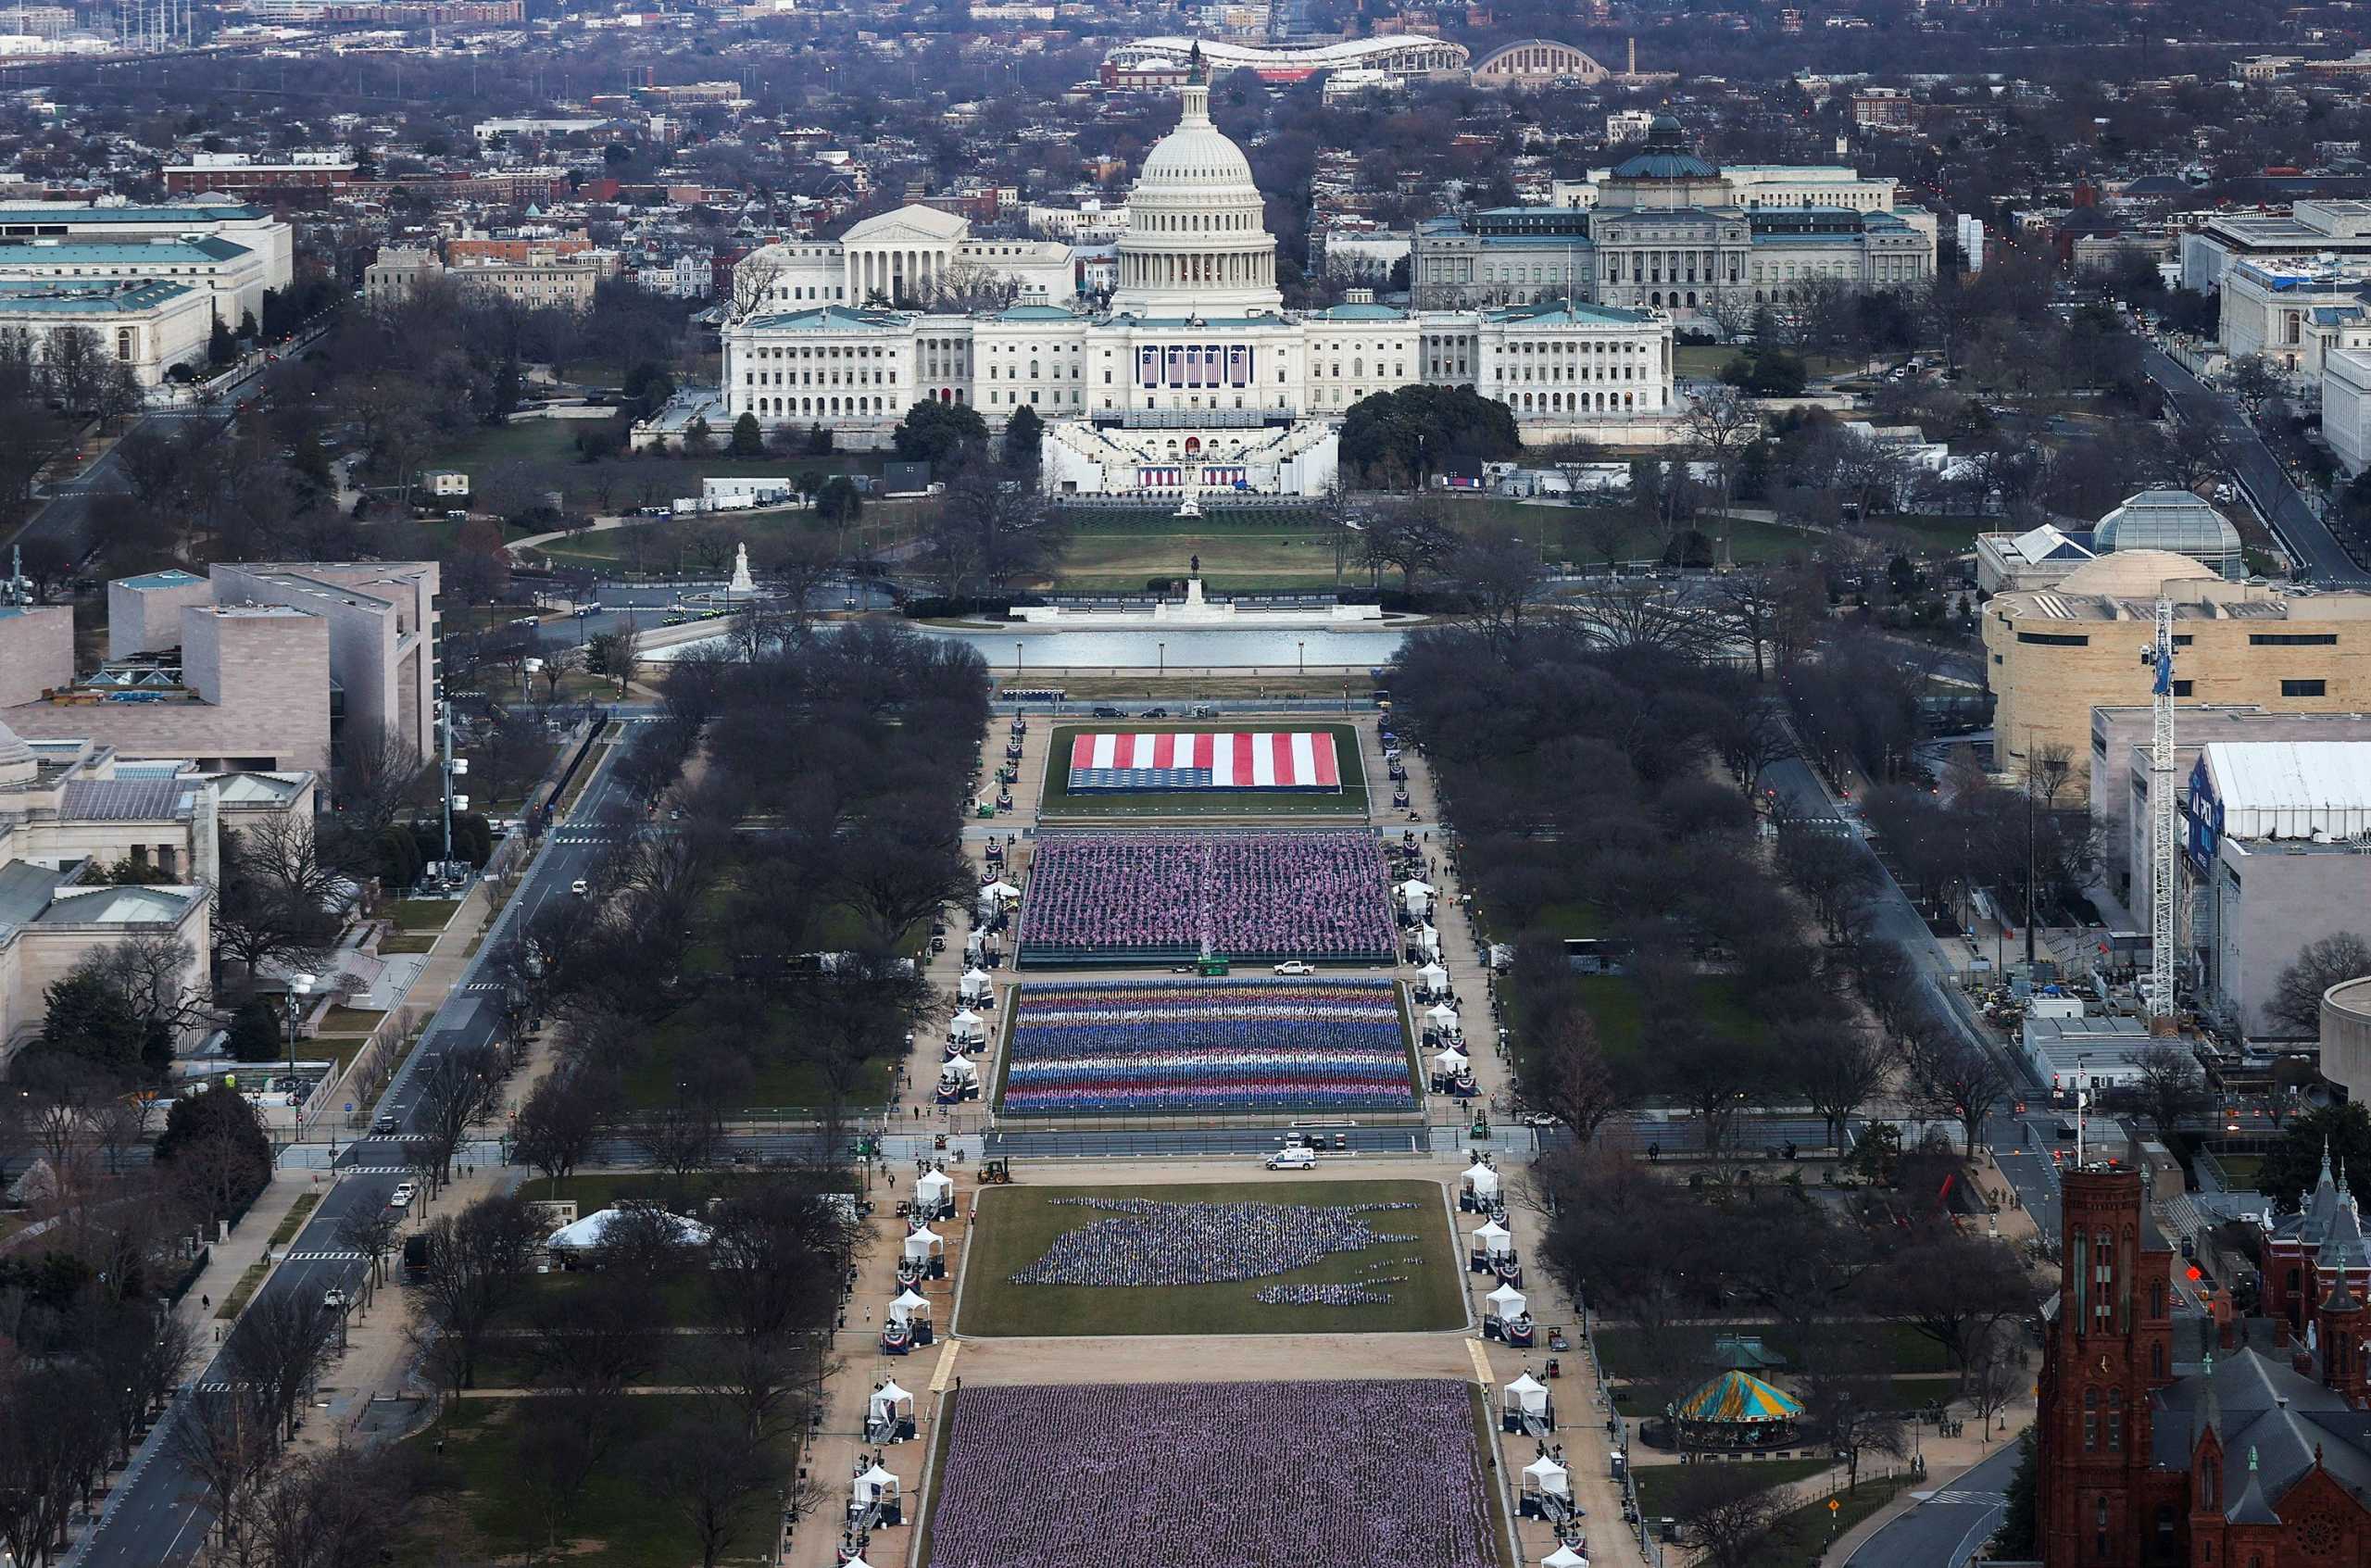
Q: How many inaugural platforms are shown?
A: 1